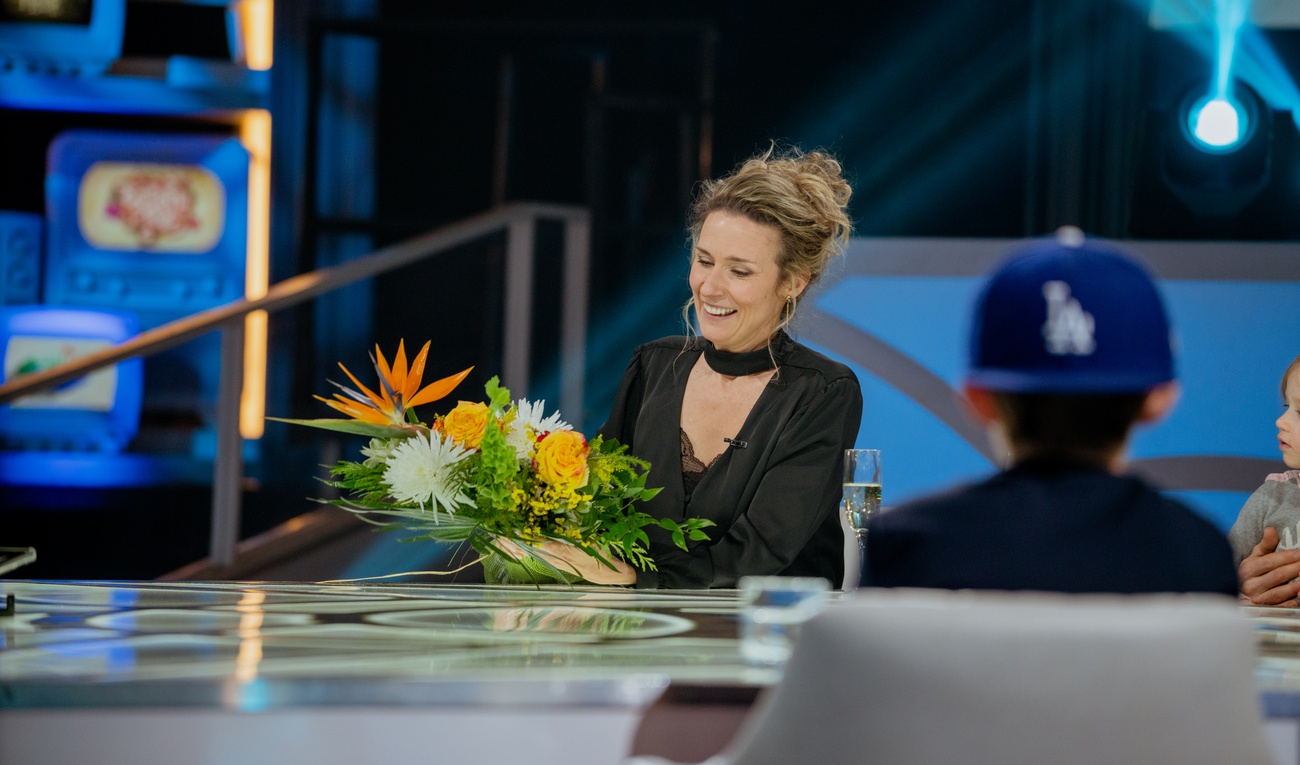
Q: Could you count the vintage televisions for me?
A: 3